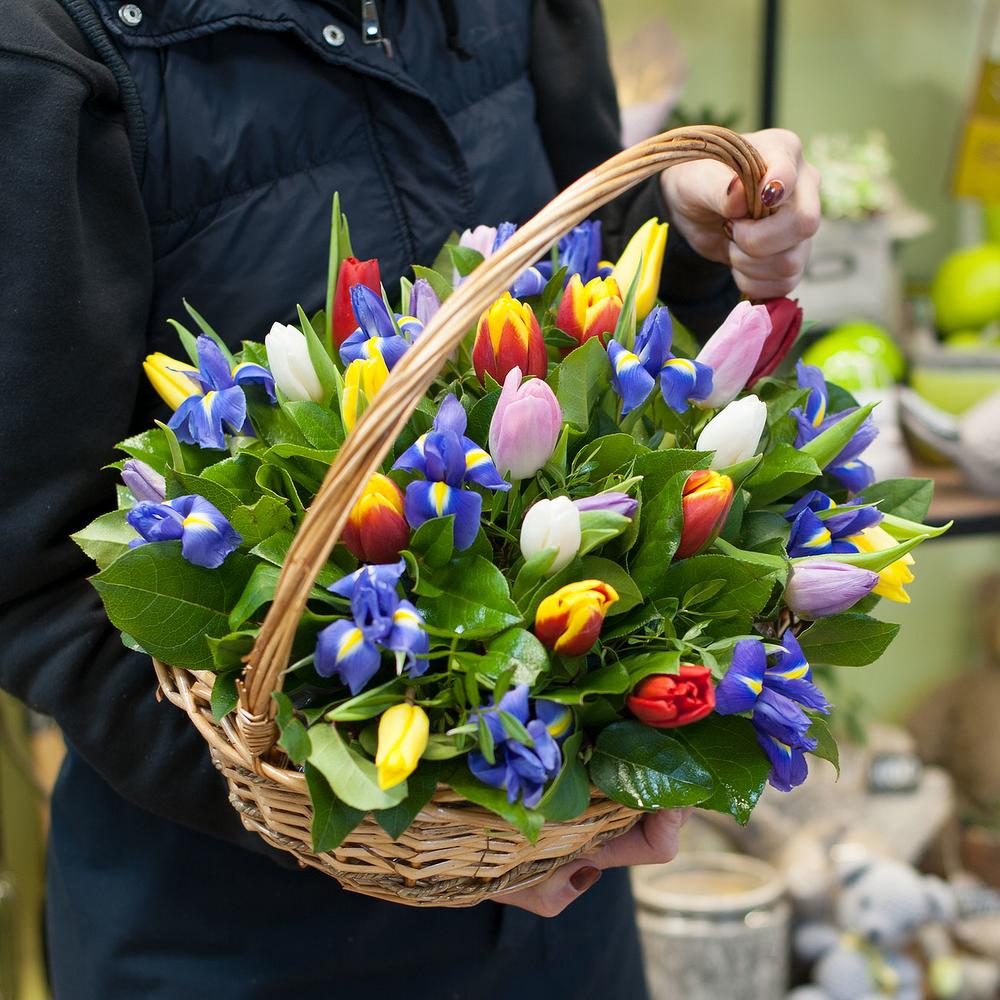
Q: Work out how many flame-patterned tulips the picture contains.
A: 5